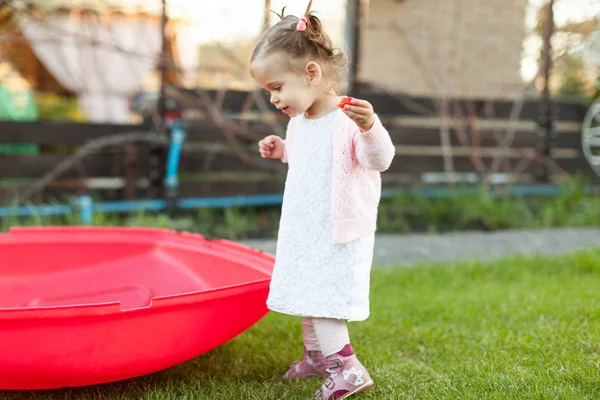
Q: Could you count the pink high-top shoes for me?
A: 2